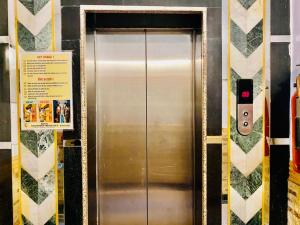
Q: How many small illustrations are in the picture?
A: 3